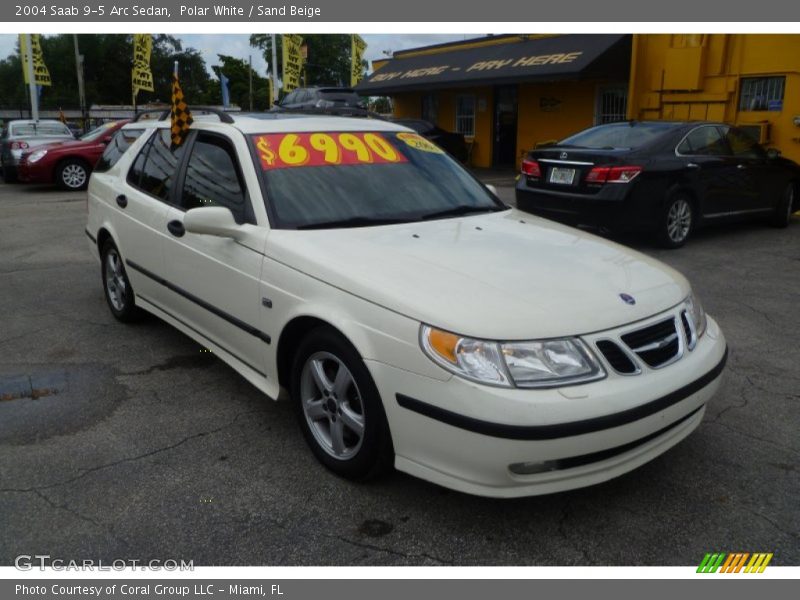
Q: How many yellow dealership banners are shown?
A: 4